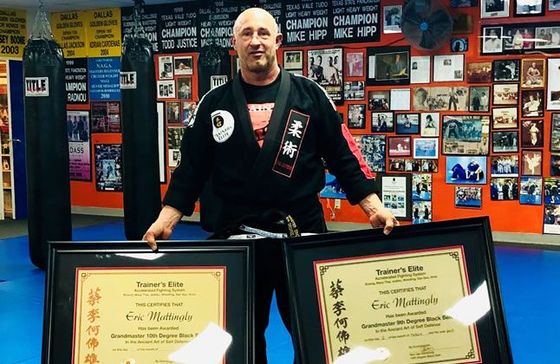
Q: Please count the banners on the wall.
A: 11